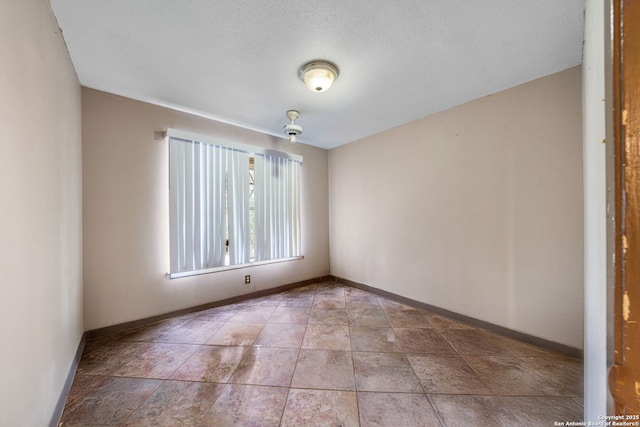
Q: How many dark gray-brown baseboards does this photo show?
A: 3